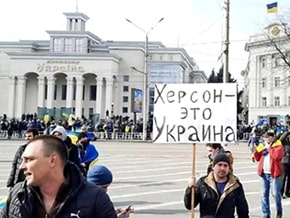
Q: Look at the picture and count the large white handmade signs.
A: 1